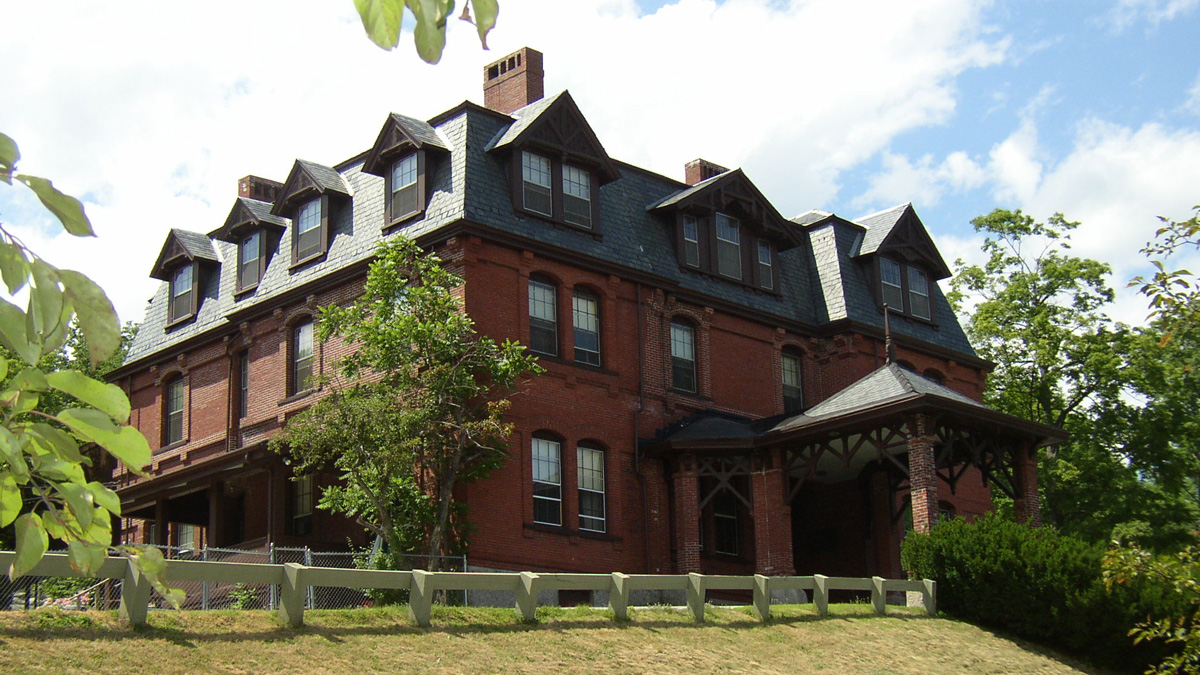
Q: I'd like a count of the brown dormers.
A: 7